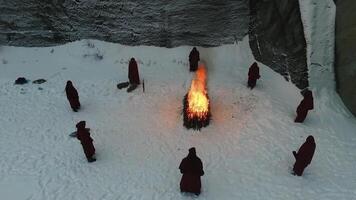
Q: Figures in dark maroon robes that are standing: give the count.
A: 8